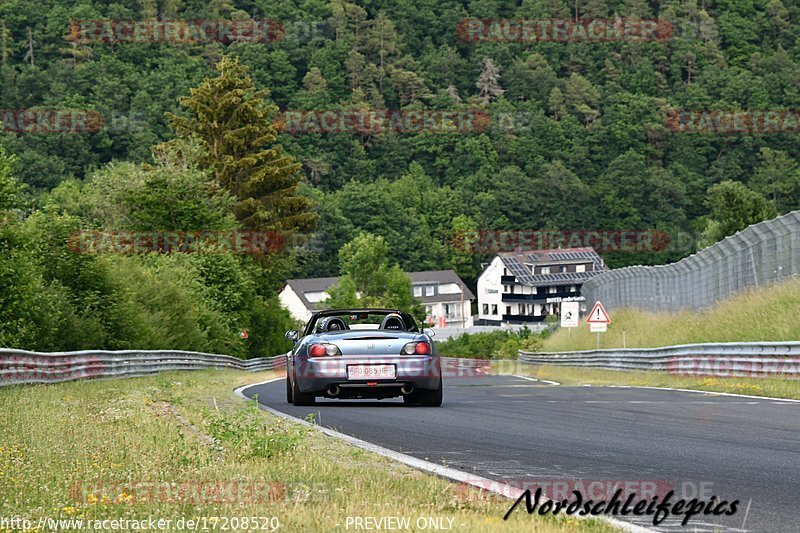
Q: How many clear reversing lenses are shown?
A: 2